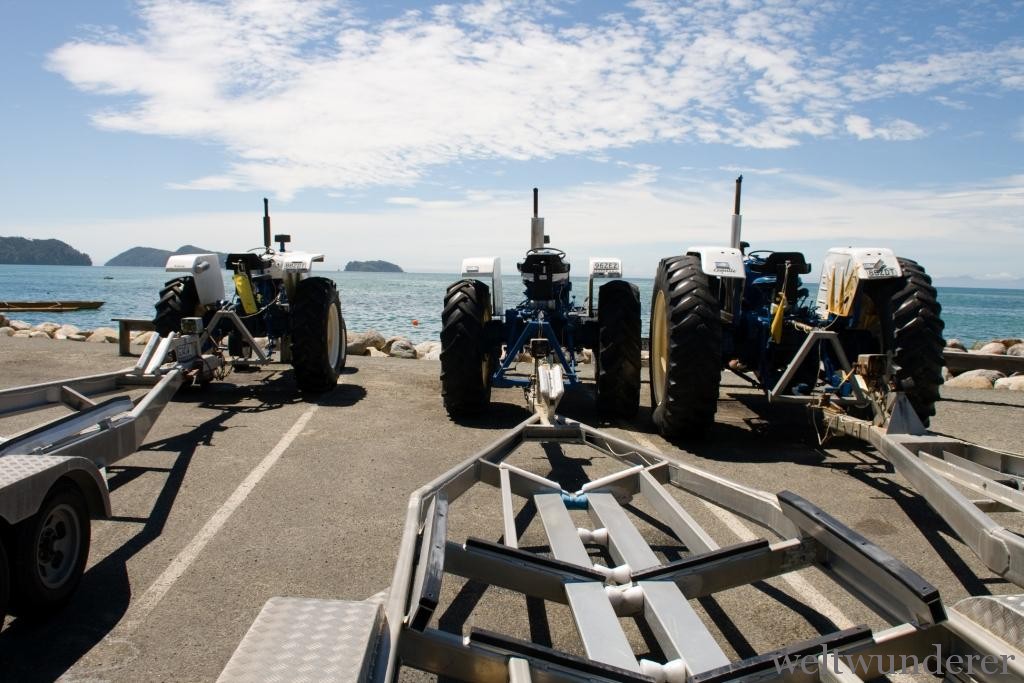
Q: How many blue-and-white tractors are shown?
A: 3